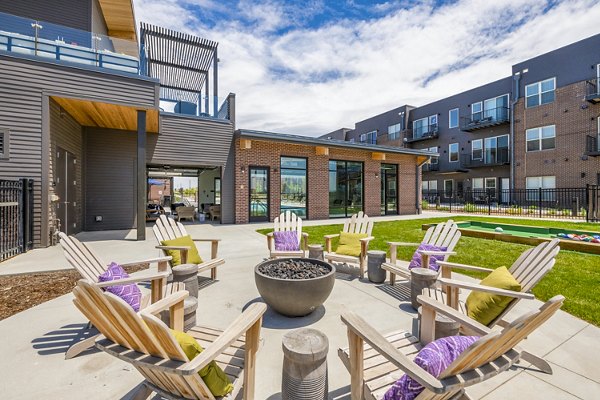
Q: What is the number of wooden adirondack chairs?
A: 8